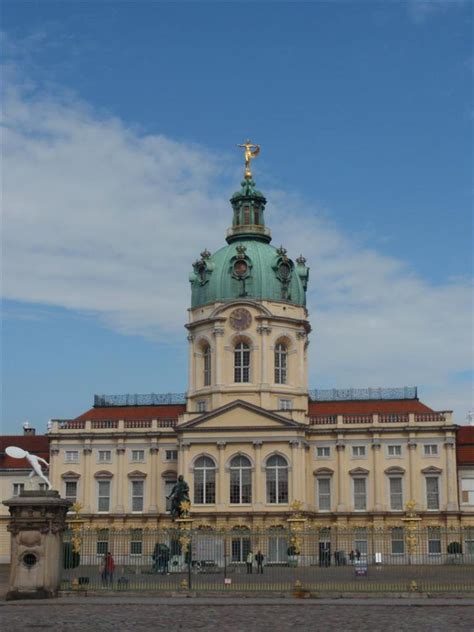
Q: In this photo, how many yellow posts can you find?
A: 4